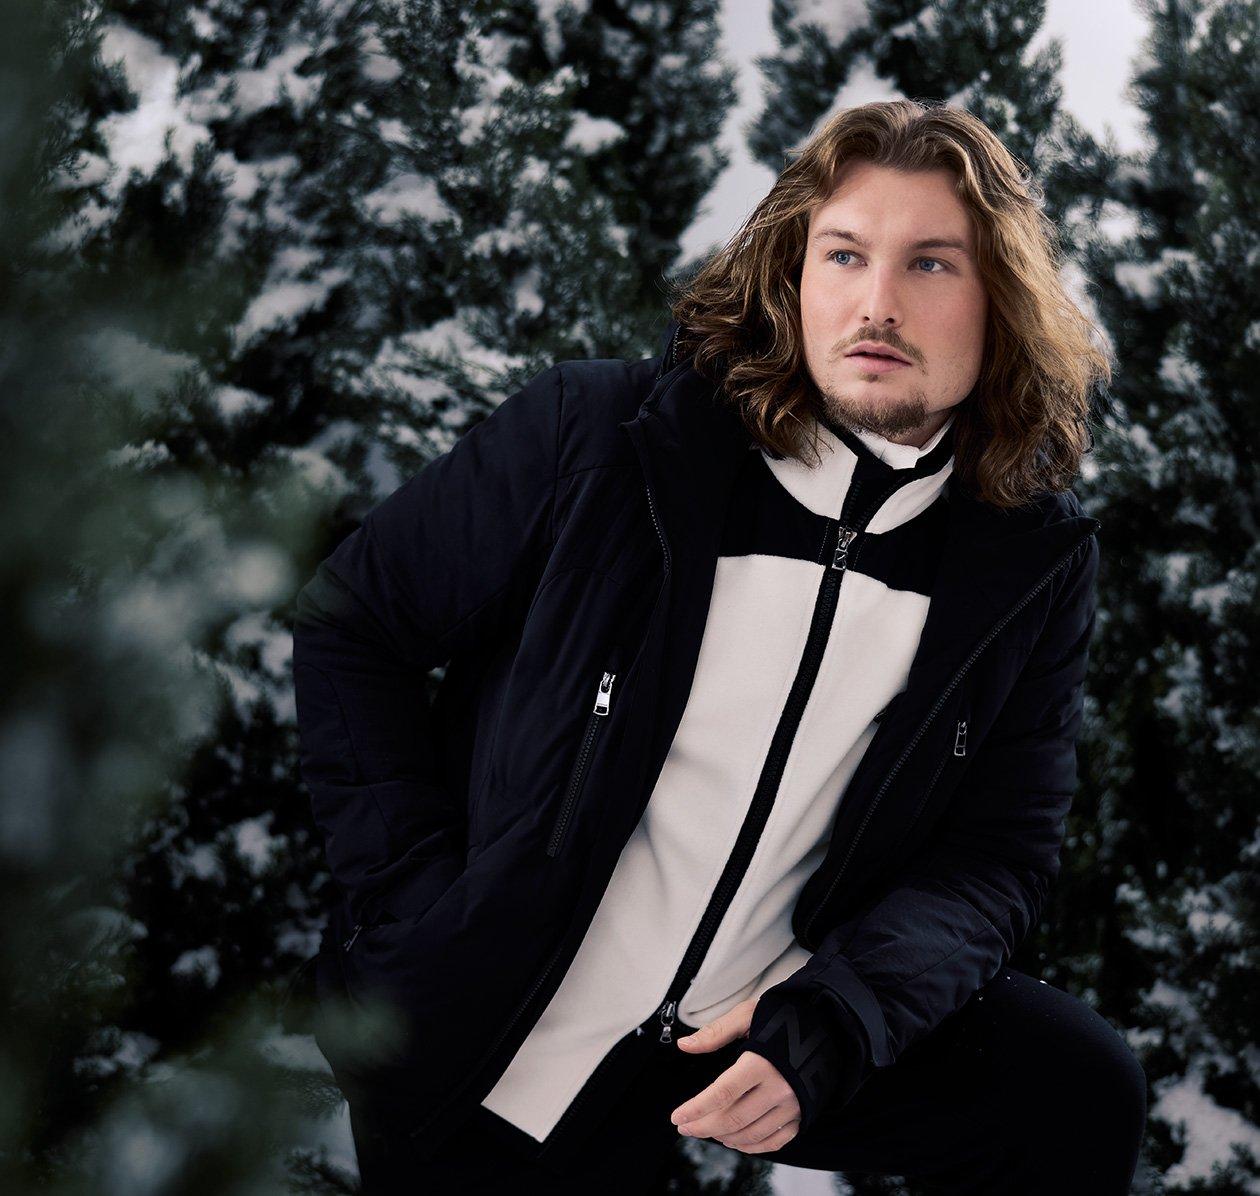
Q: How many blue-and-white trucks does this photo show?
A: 0